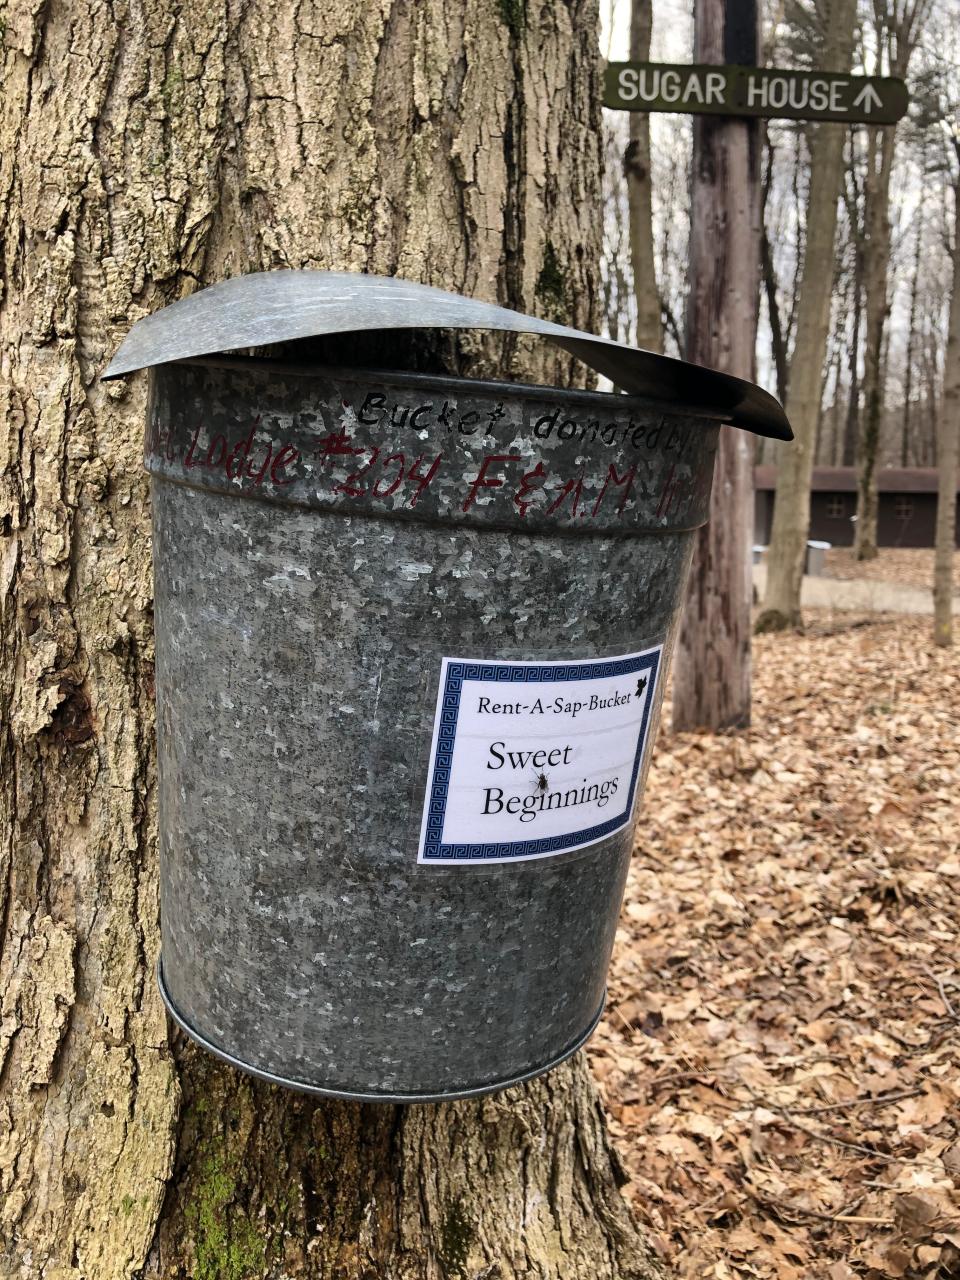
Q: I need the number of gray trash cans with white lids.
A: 2